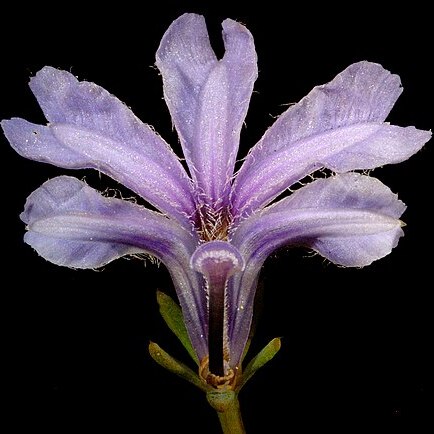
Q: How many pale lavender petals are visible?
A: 5